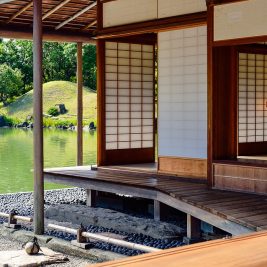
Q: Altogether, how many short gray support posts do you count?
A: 3